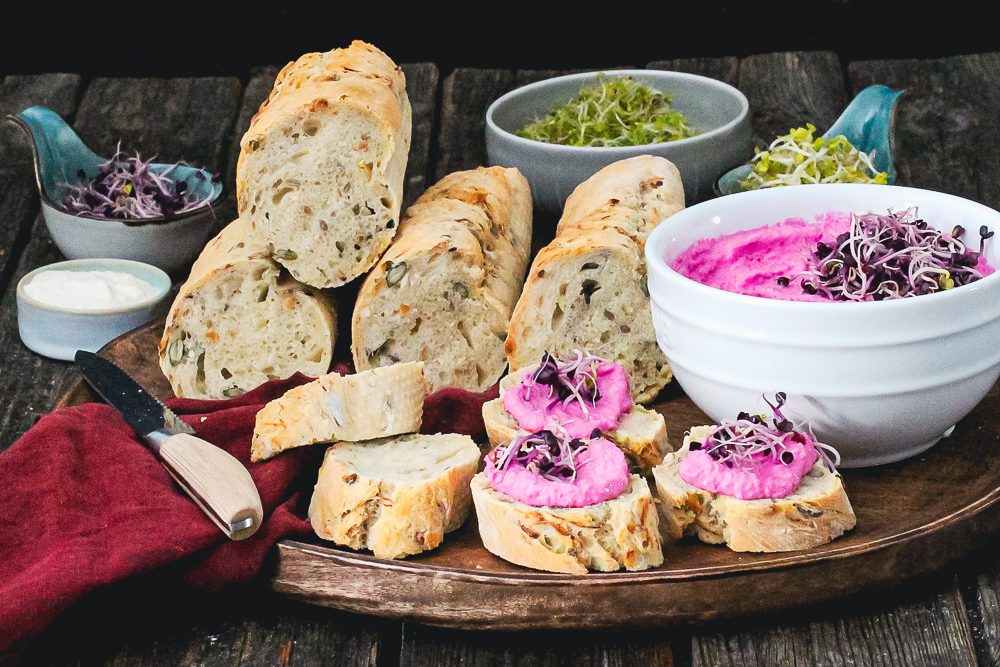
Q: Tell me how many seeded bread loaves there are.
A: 4